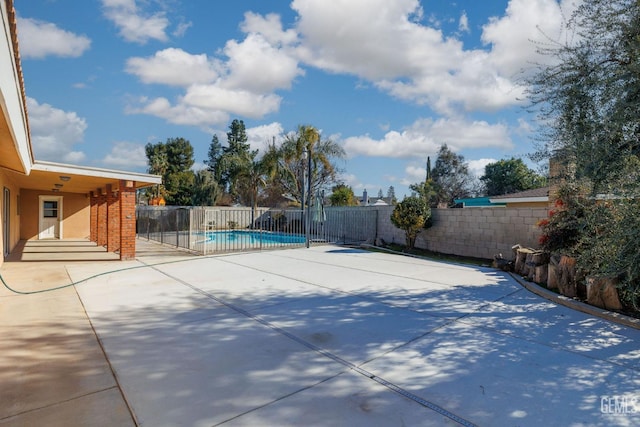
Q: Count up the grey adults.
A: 0